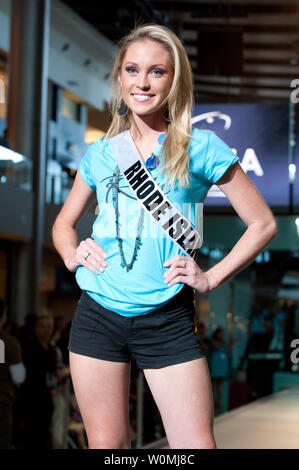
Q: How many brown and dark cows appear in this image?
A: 0